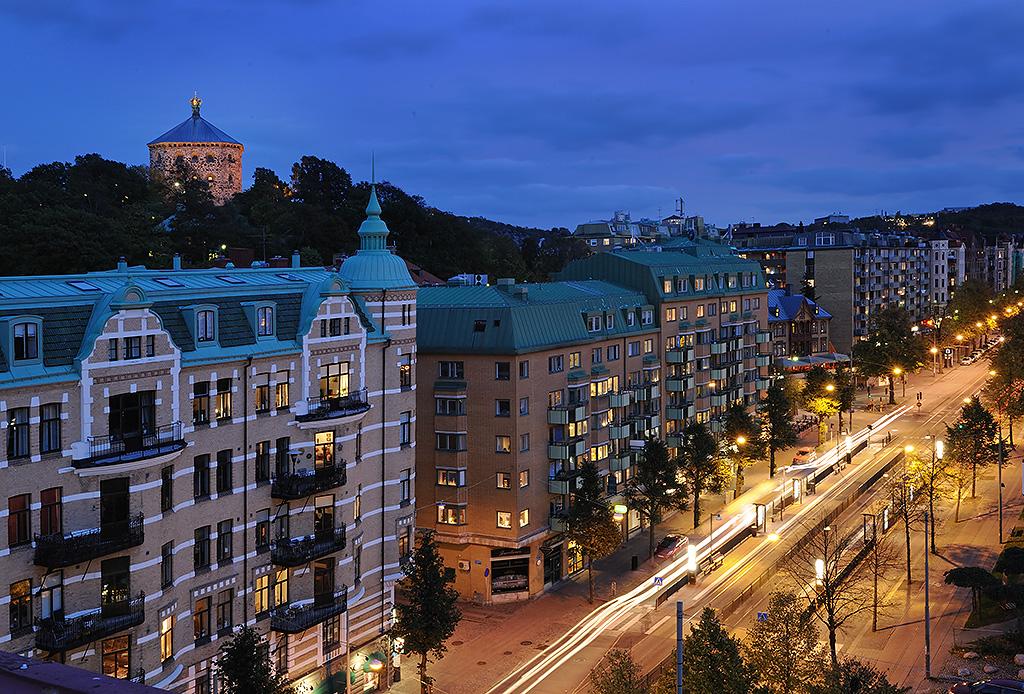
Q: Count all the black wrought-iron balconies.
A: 7